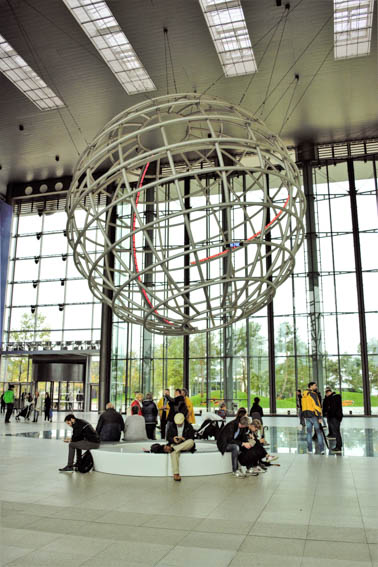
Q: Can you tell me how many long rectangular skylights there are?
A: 4